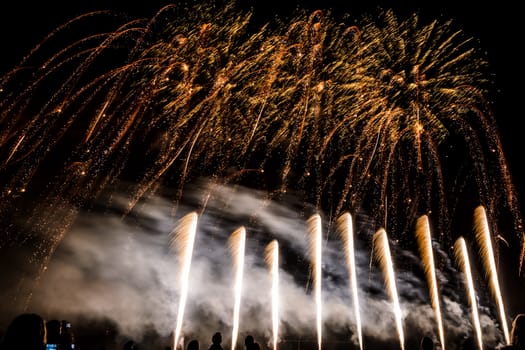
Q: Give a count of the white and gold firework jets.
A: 9